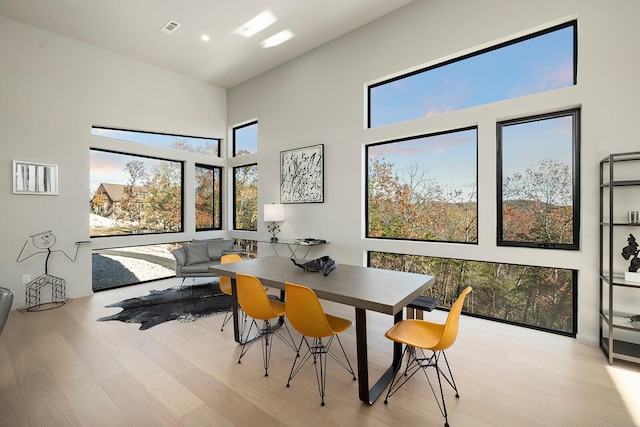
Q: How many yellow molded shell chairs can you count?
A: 4